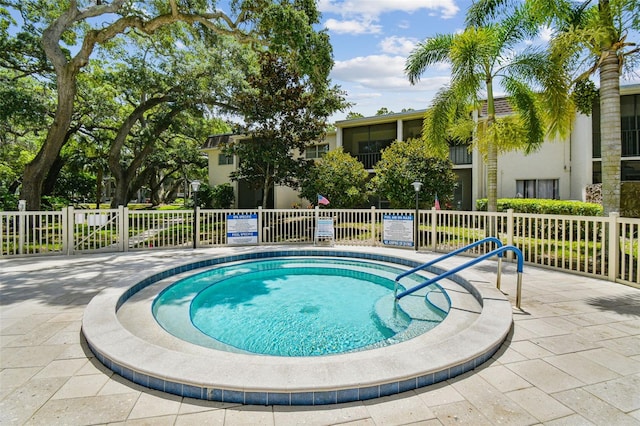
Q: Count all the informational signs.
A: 3